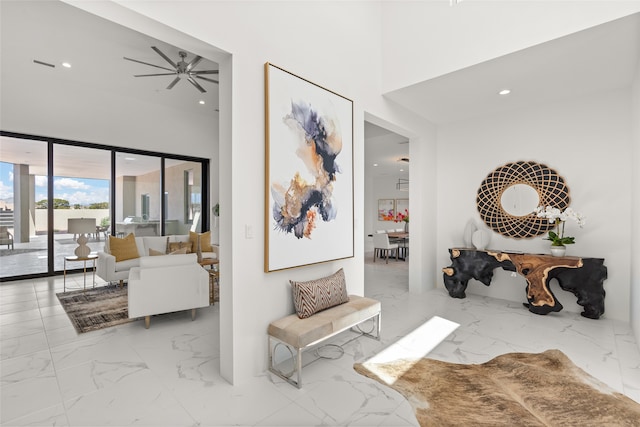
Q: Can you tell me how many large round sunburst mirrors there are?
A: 1